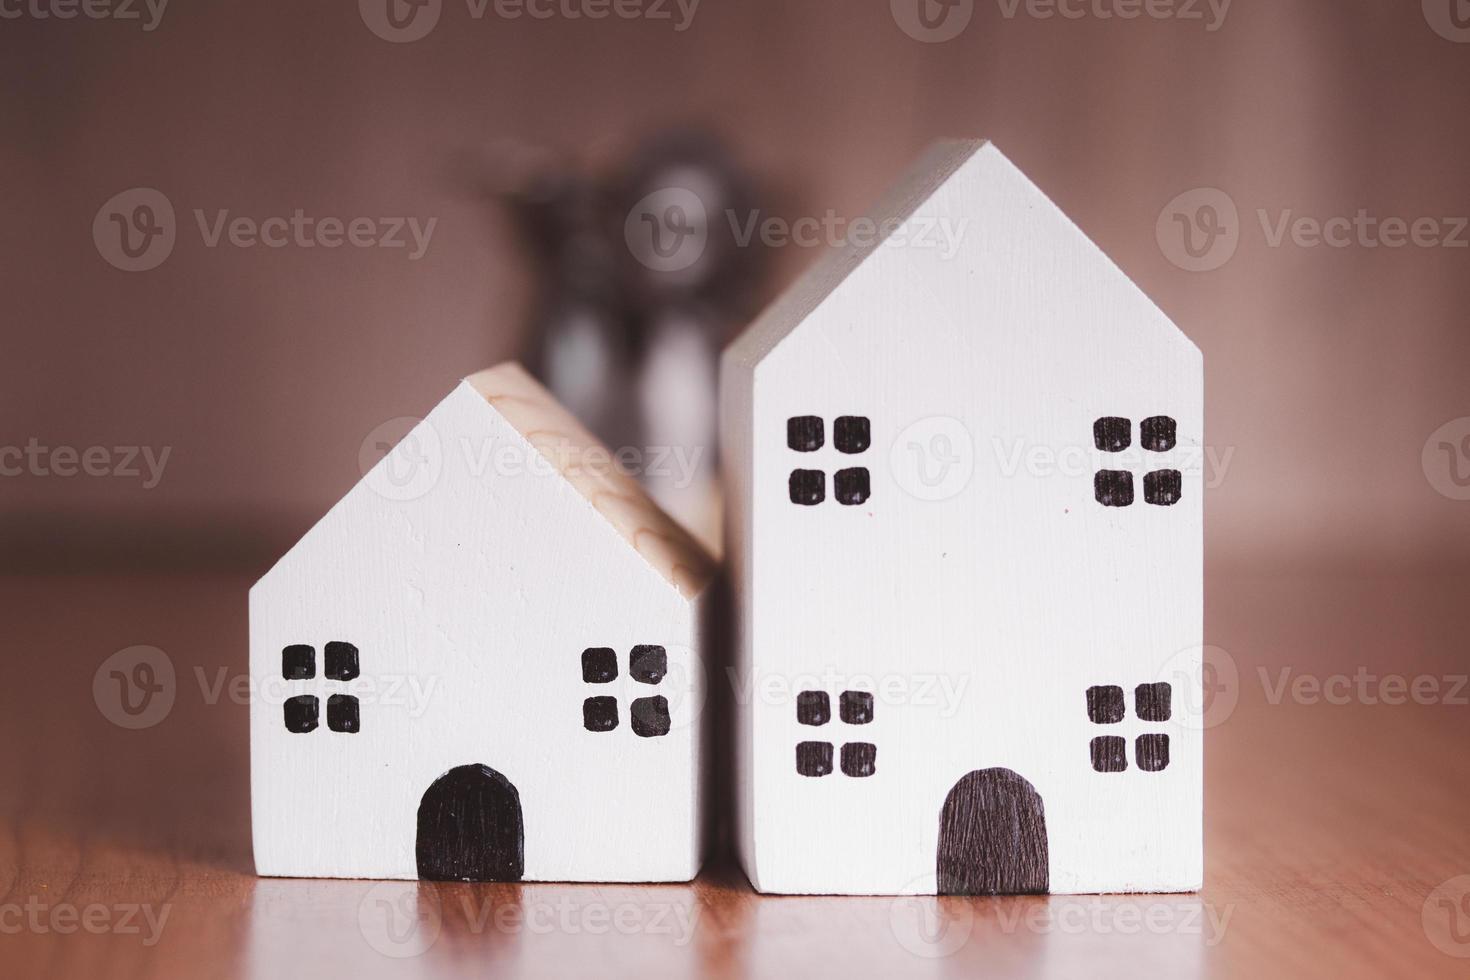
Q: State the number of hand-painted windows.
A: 6